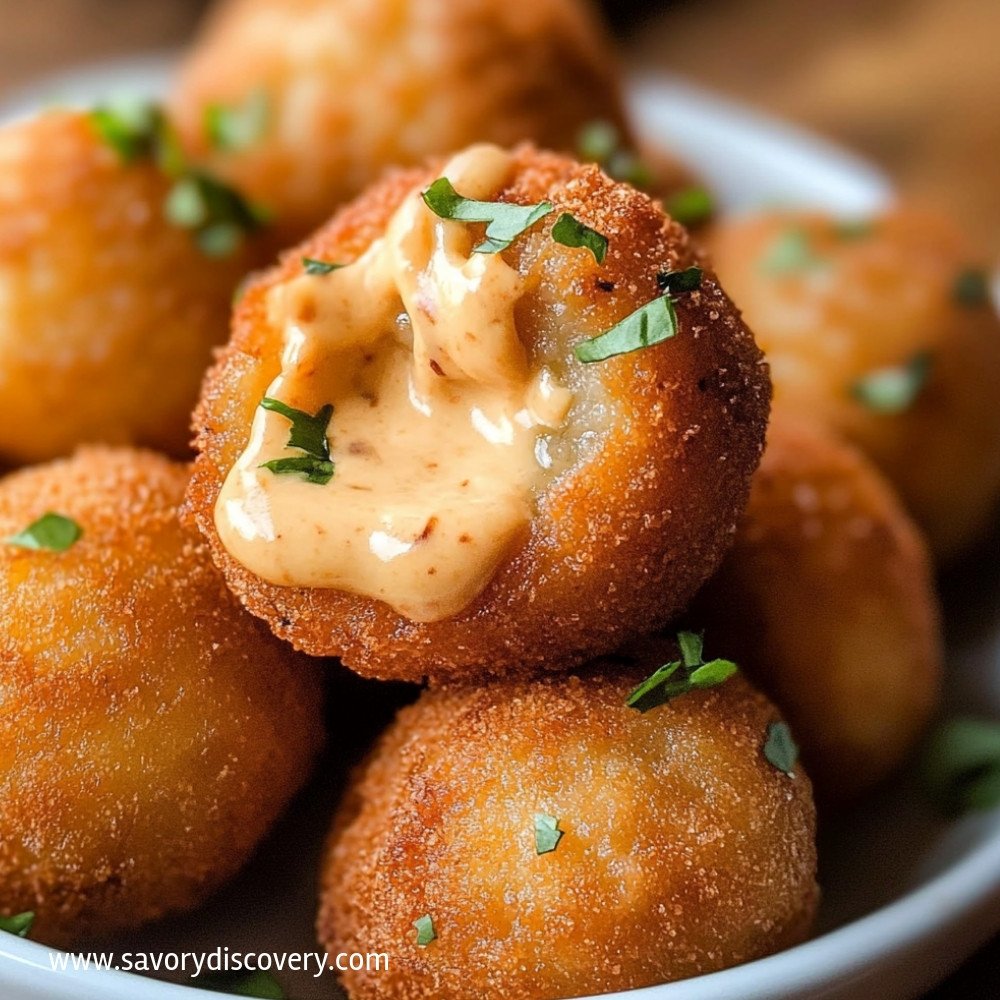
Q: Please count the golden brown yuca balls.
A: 7